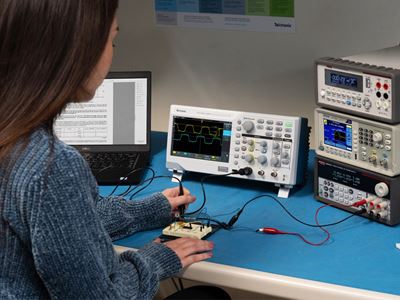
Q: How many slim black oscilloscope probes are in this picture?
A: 1